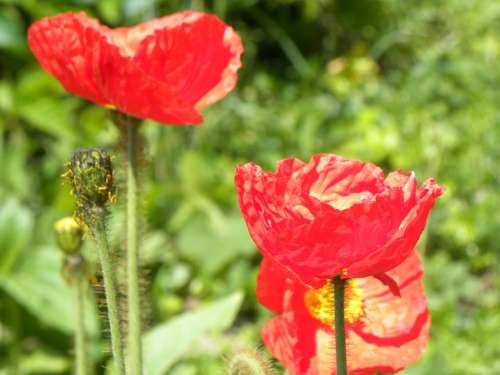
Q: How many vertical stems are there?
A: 4